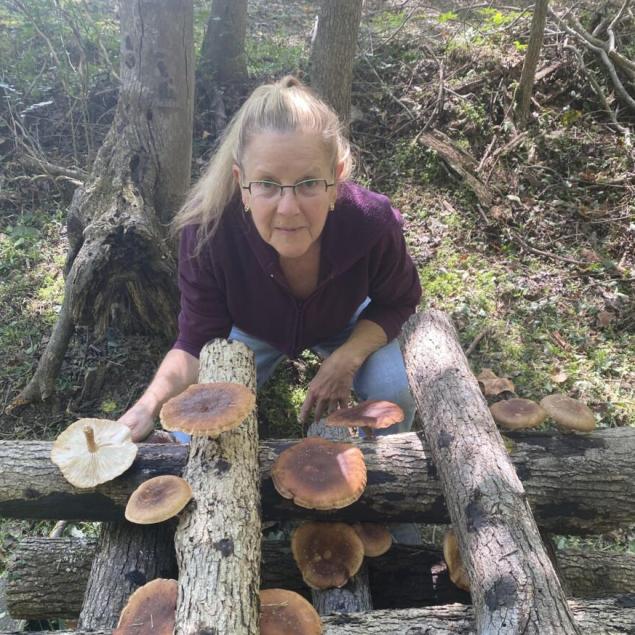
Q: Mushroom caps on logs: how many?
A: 12